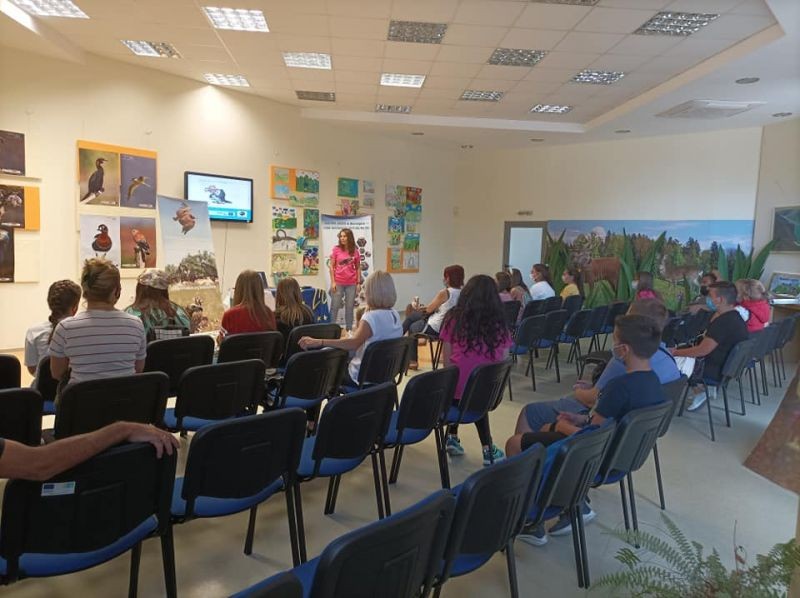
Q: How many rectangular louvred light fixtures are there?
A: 15